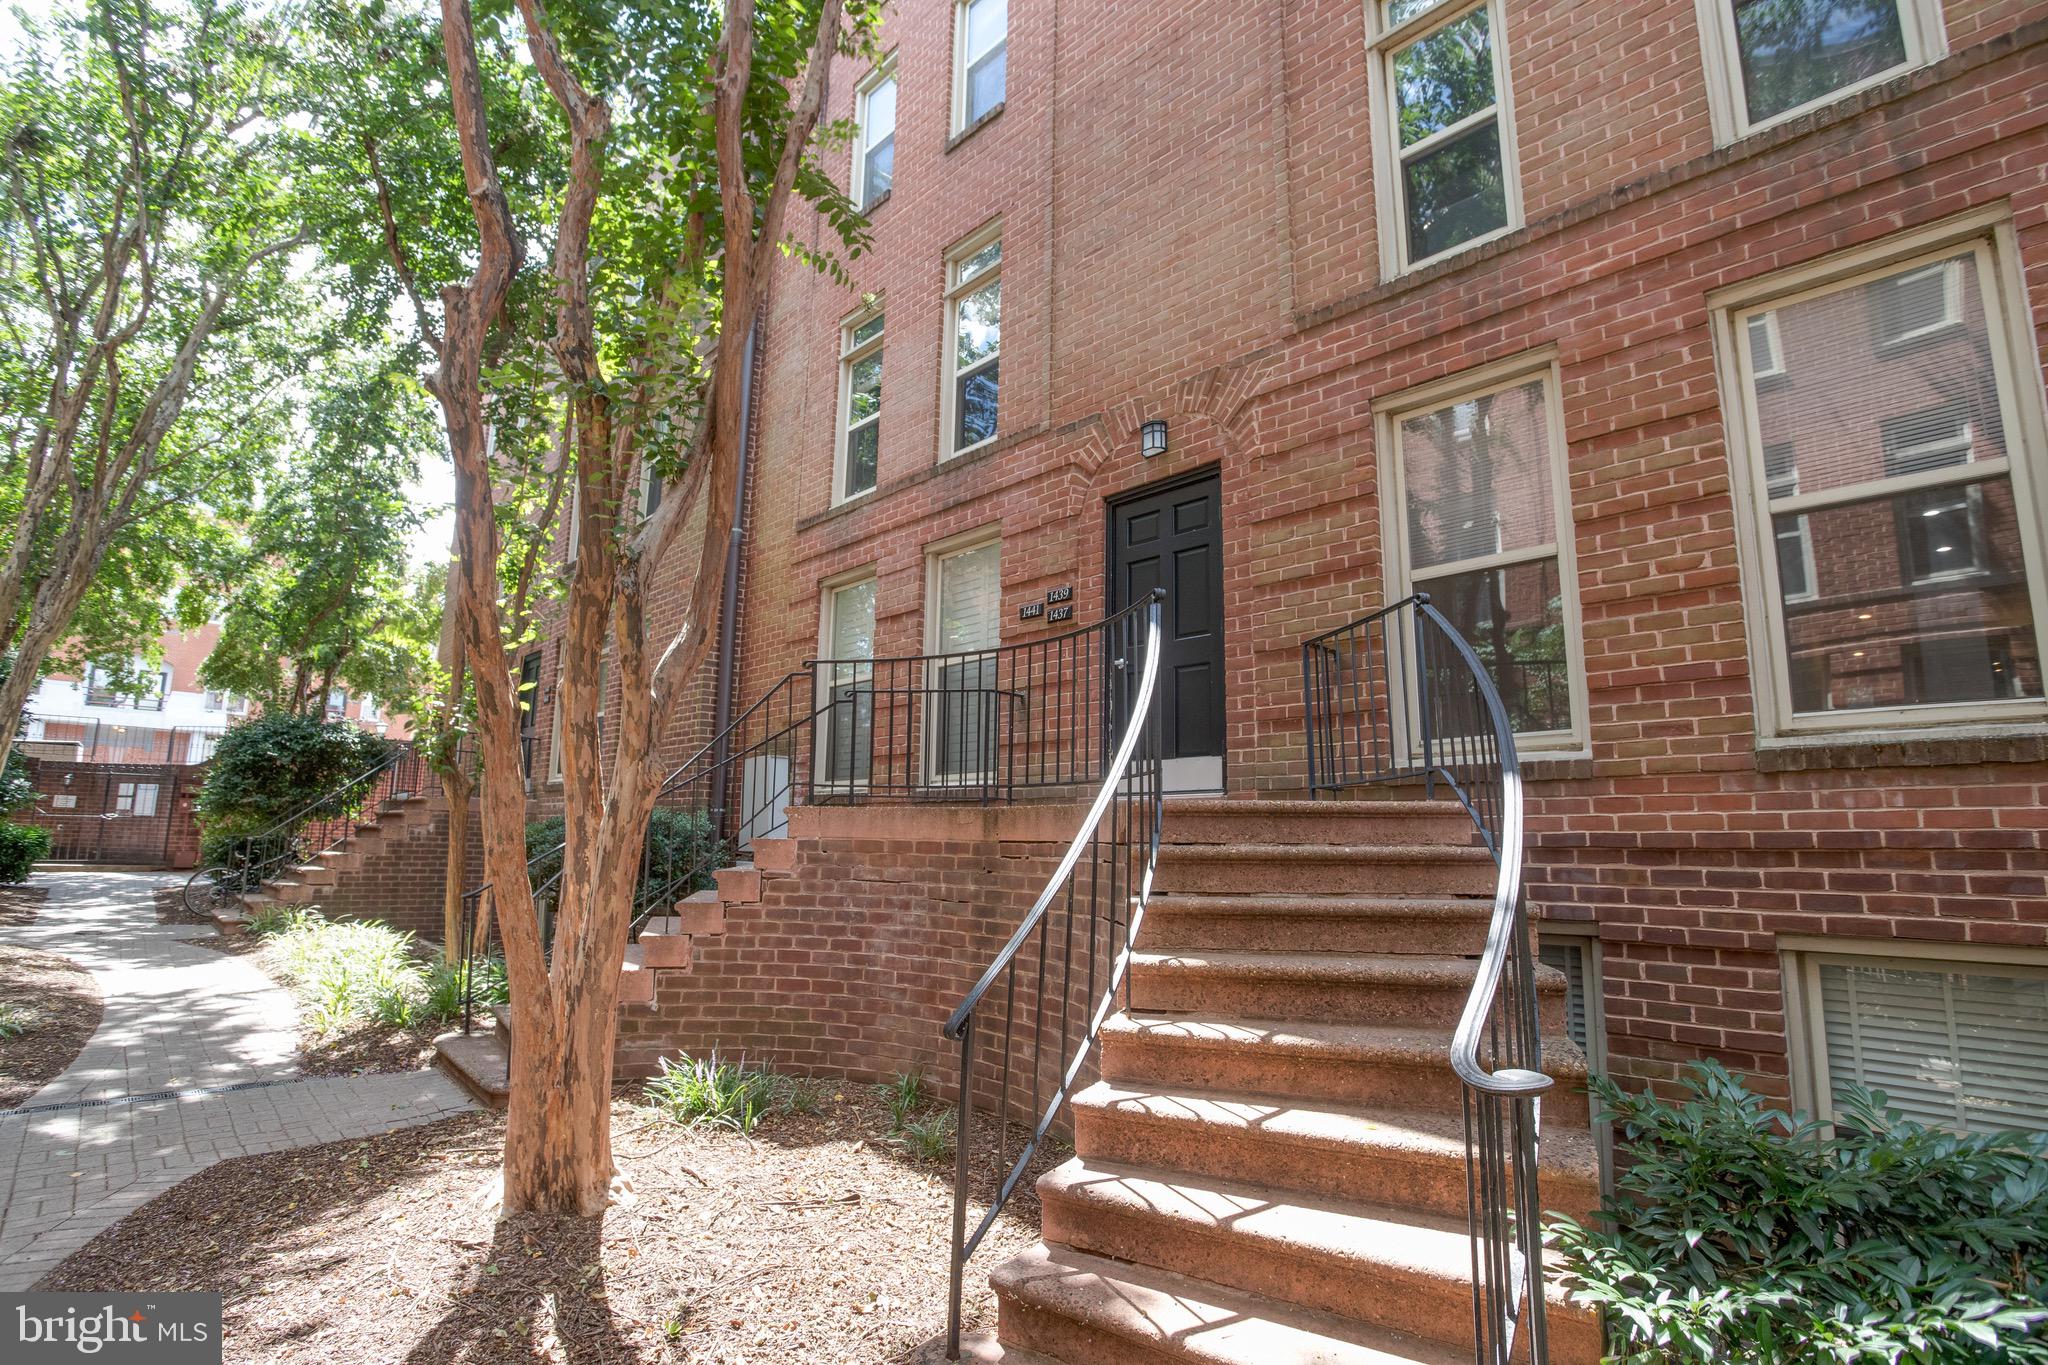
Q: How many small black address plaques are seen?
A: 3